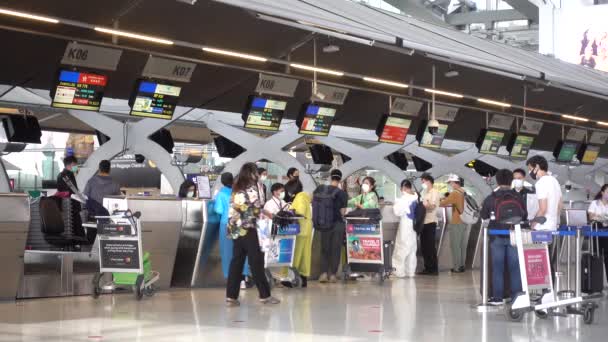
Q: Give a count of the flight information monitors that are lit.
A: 10